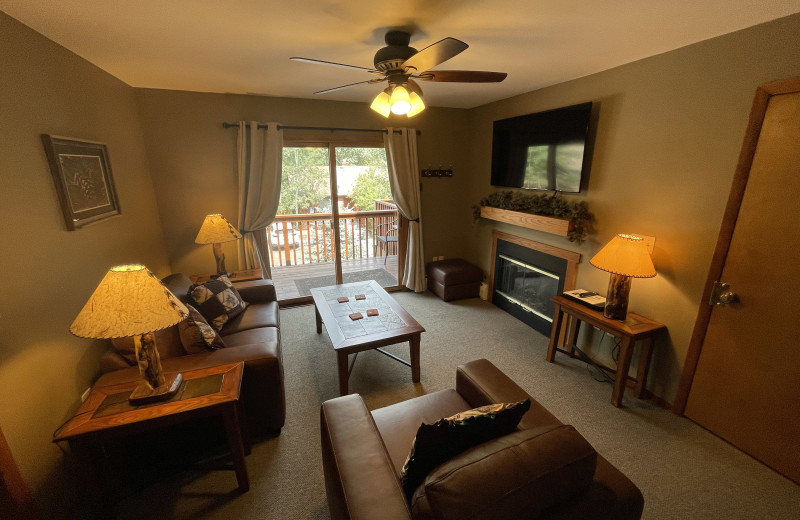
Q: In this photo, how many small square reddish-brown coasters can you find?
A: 4